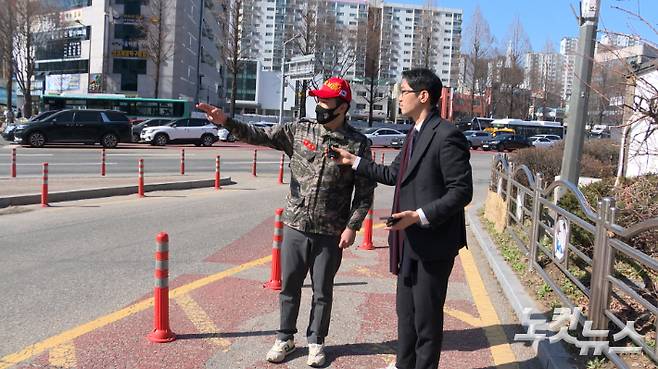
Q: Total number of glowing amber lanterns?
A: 0